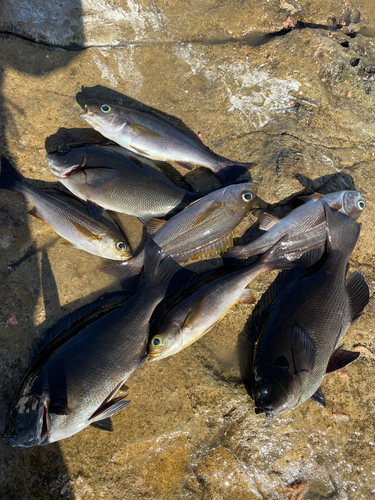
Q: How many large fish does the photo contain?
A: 2